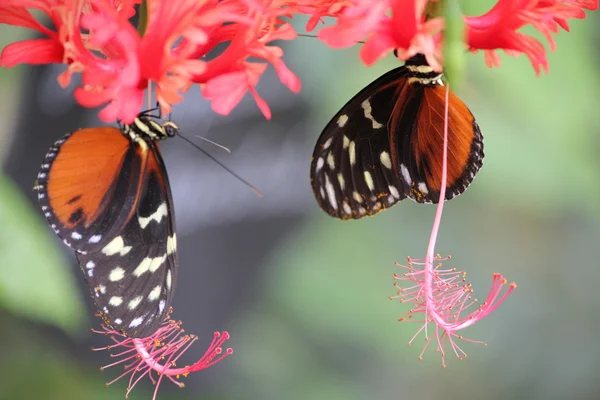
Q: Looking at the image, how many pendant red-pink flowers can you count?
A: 2